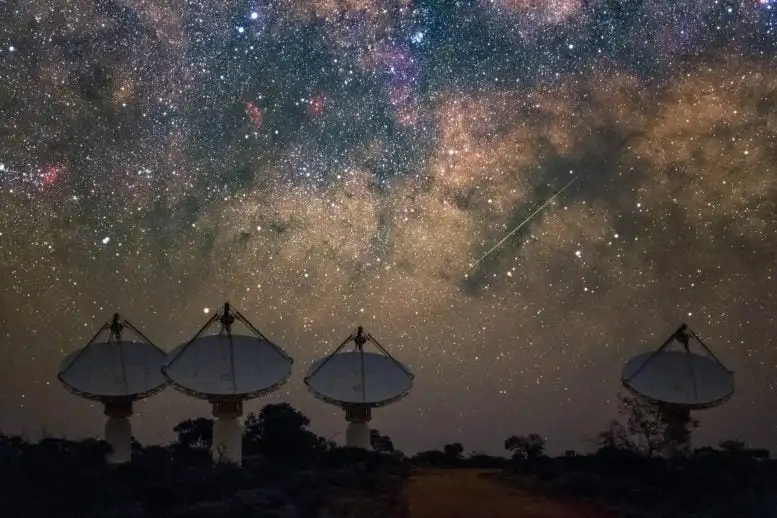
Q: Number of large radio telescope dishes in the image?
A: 4